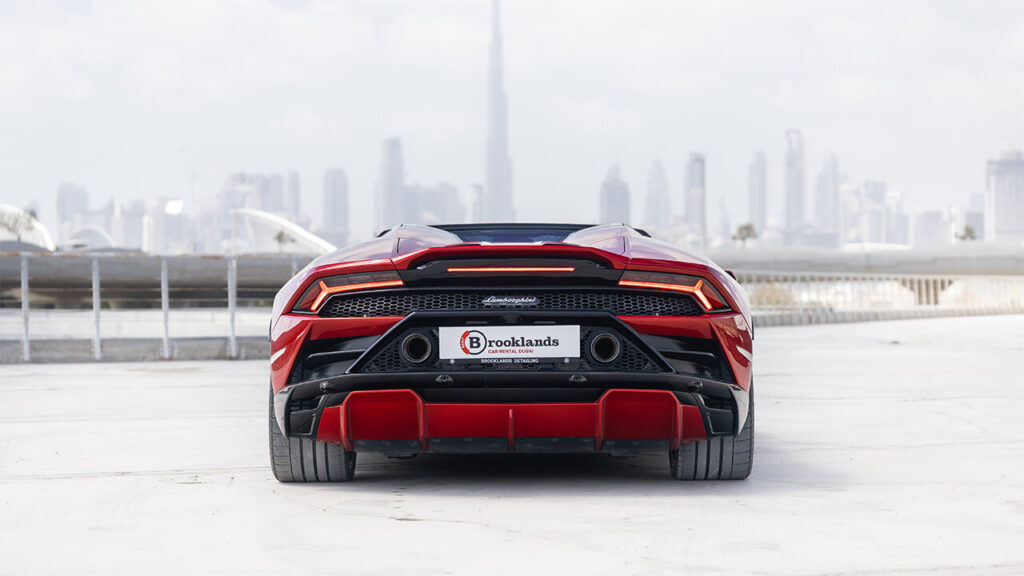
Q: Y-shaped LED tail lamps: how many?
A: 2